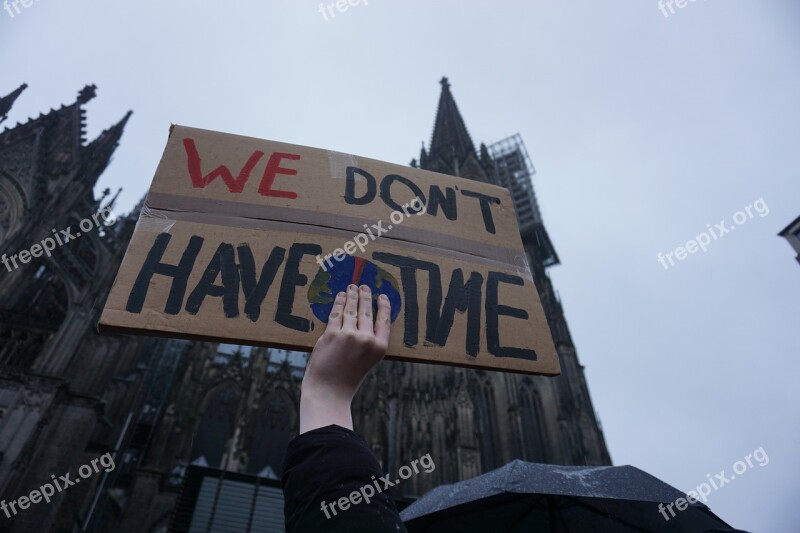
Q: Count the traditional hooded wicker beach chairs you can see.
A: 0